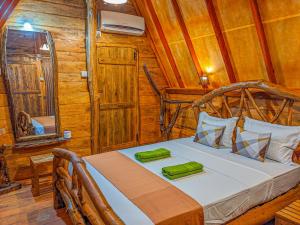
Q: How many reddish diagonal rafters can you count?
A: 4